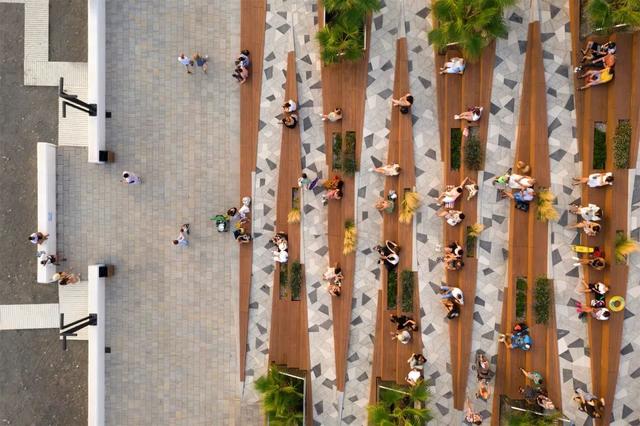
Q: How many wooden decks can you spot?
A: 7